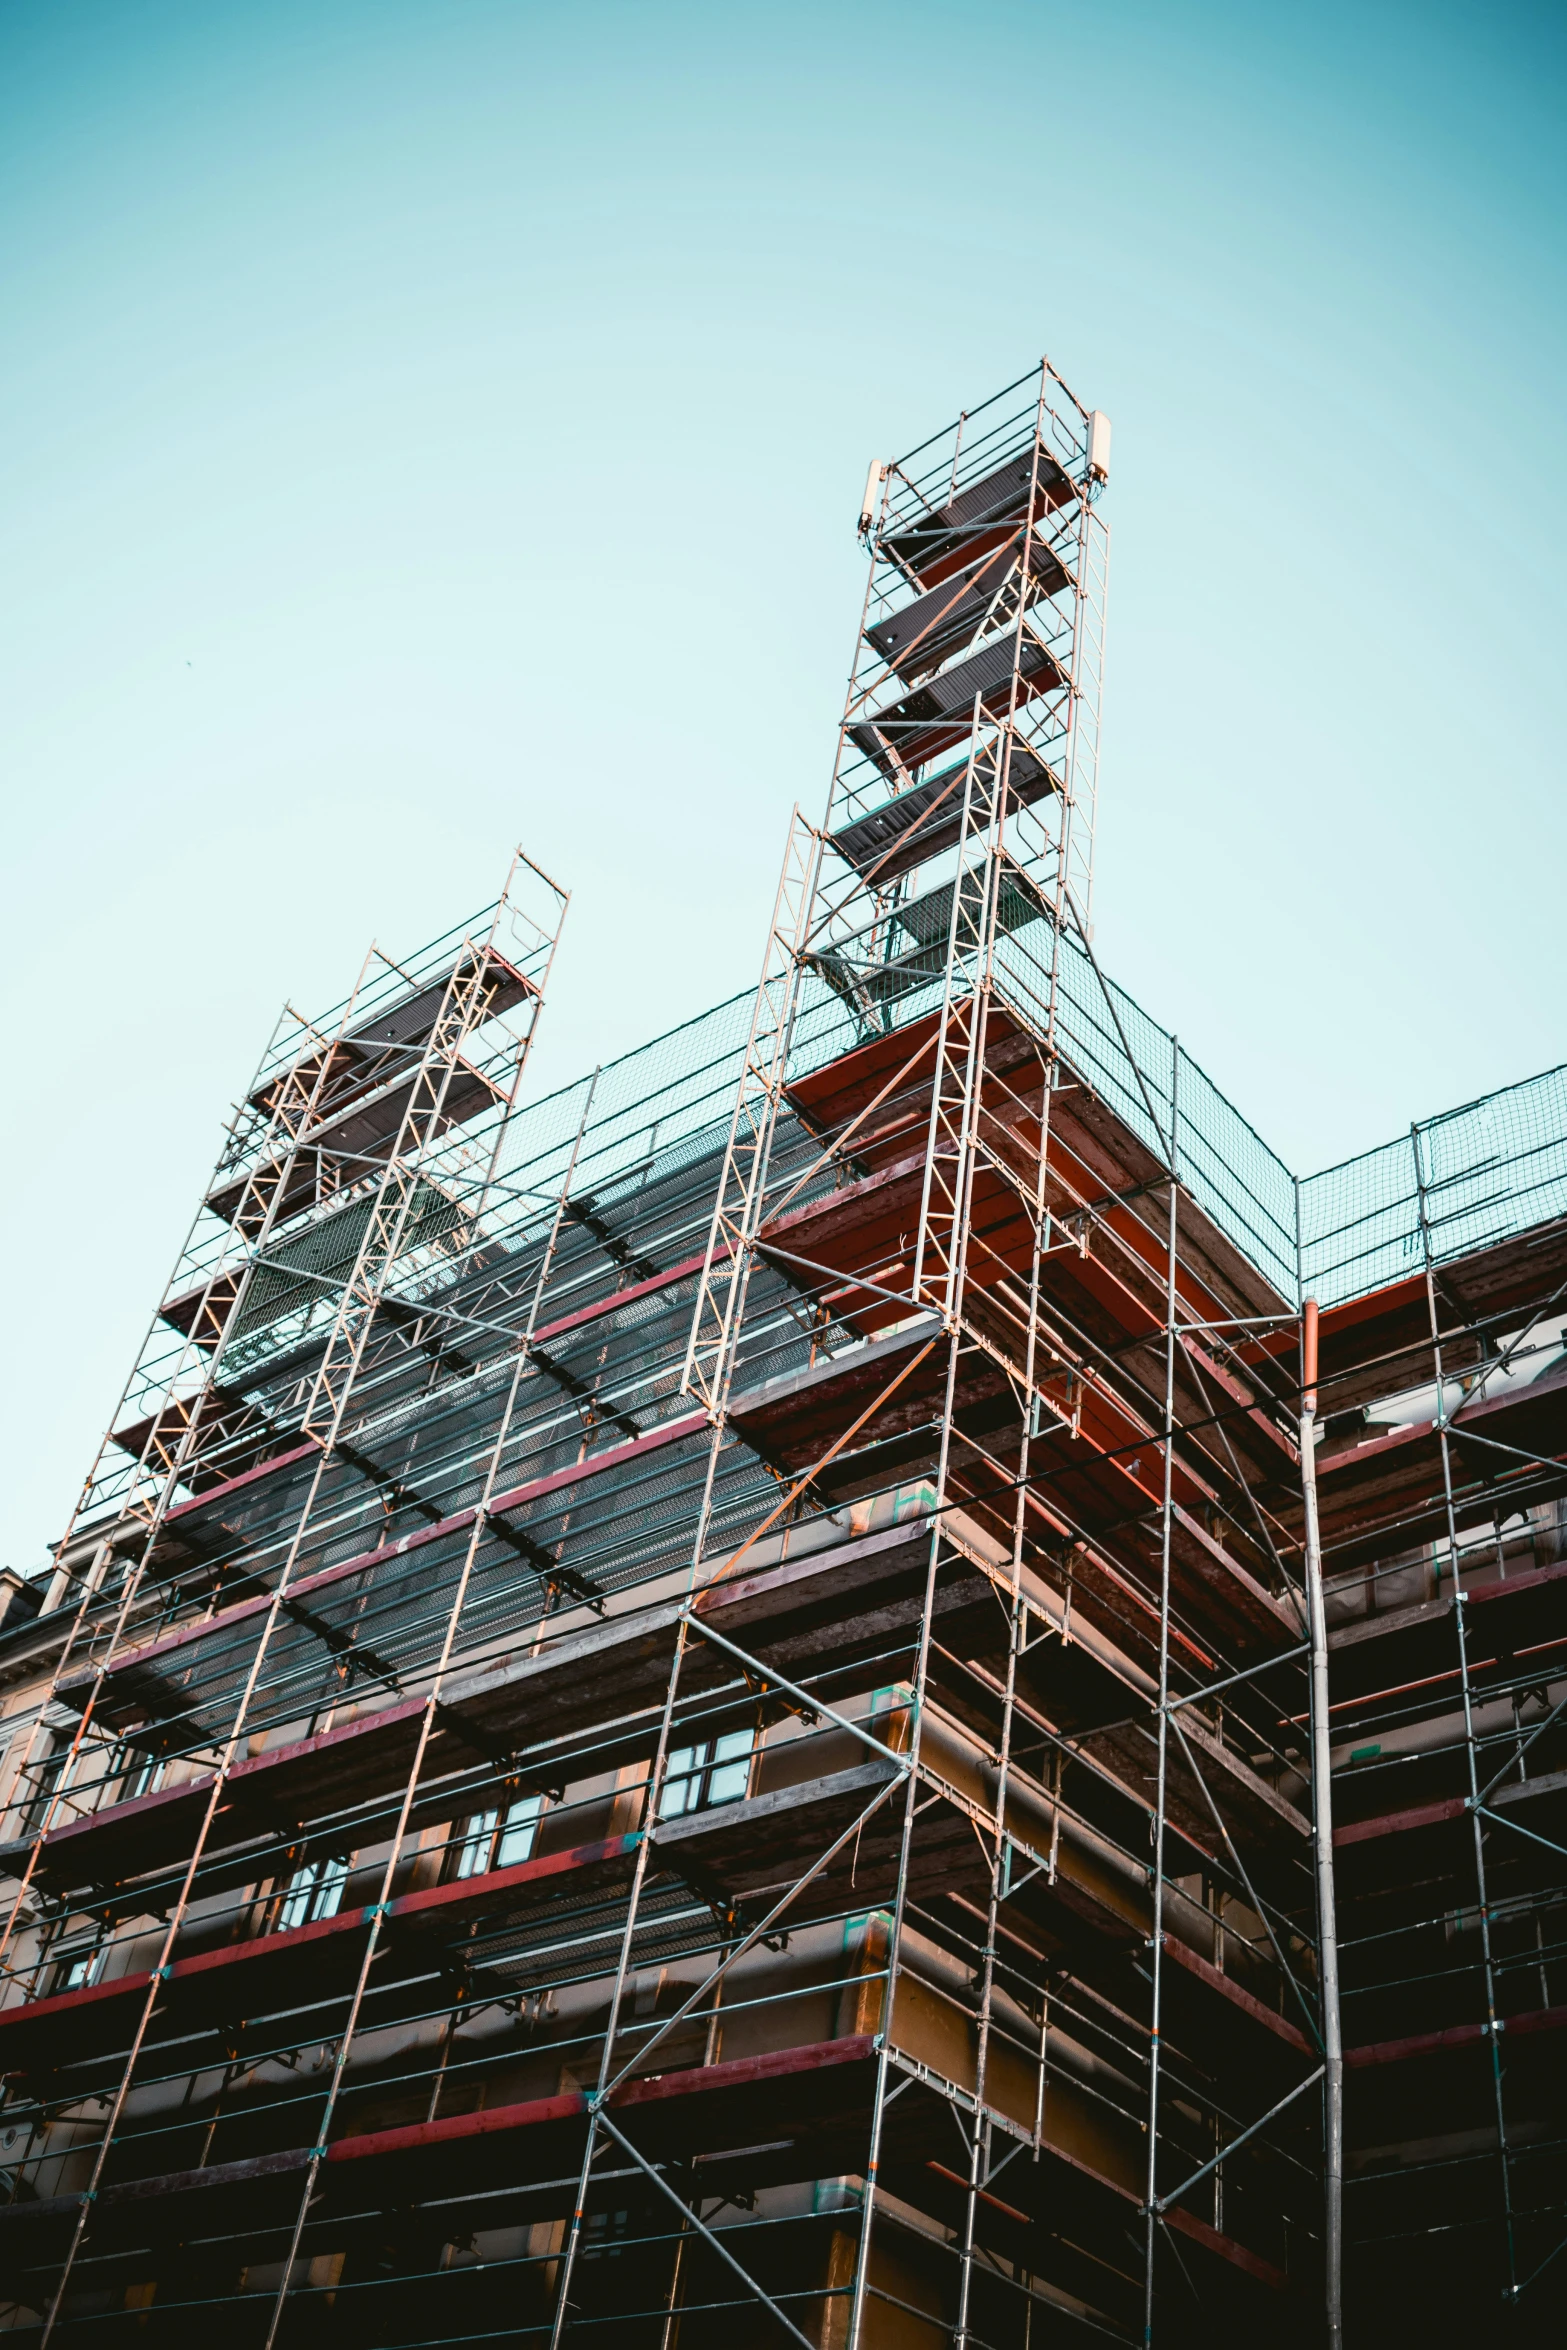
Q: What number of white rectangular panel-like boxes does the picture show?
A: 2